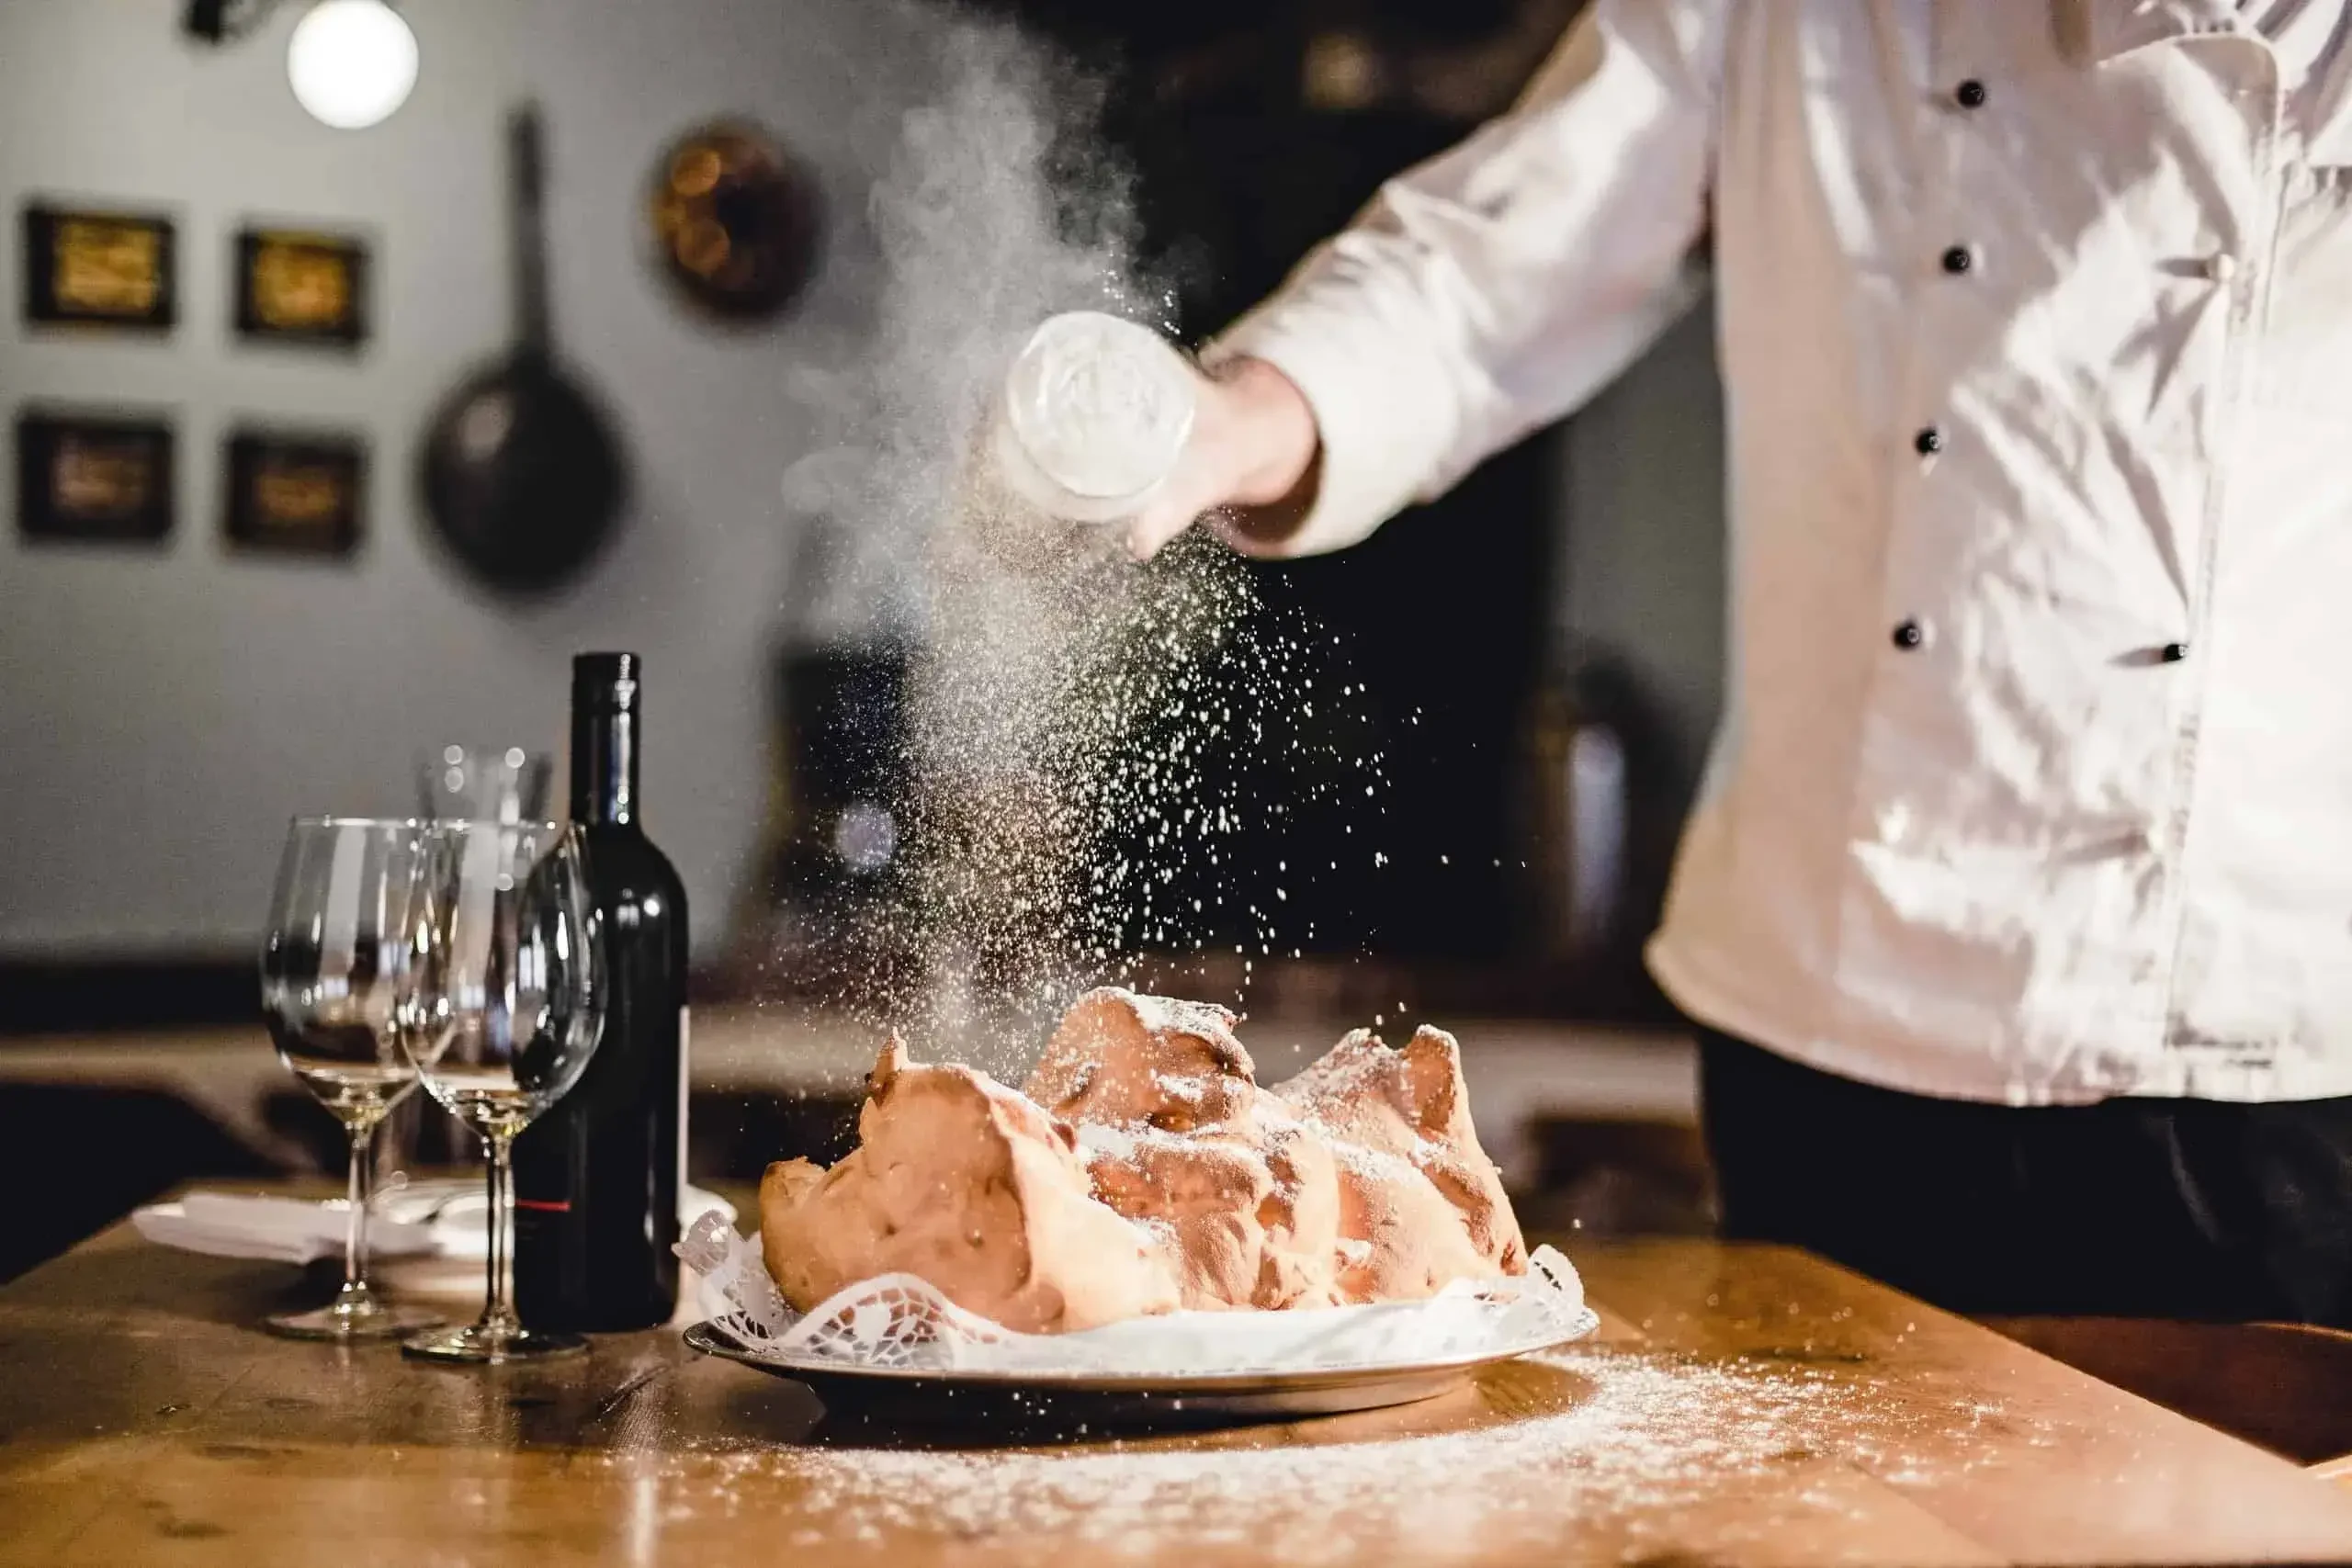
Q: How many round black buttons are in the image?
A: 5